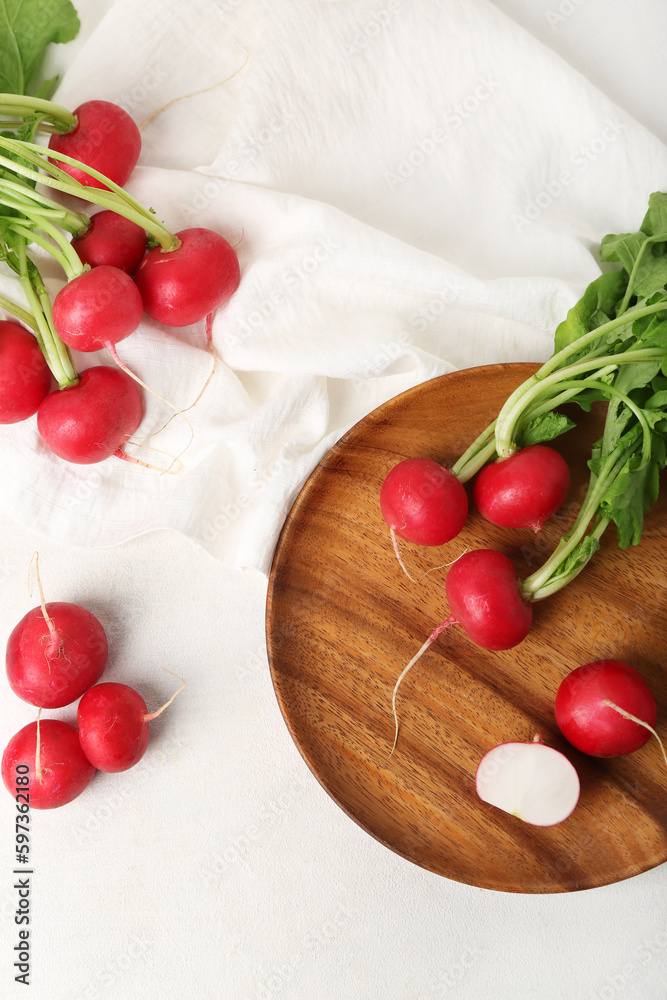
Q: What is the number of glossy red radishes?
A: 13